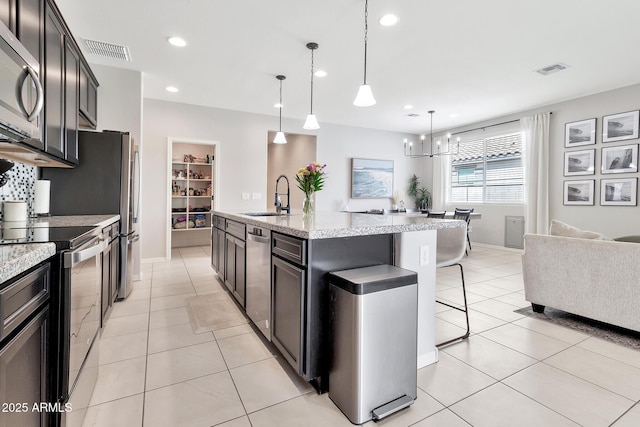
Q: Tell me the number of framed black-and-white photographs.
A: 6